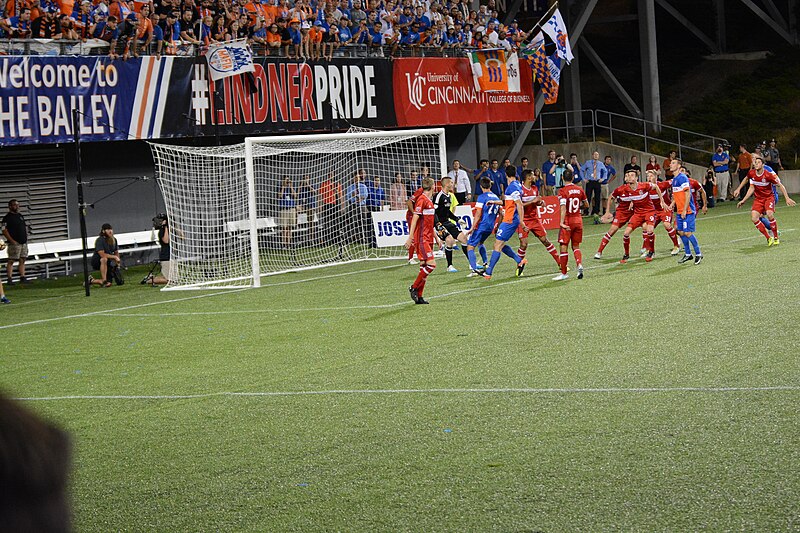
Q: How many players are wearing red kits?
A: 9